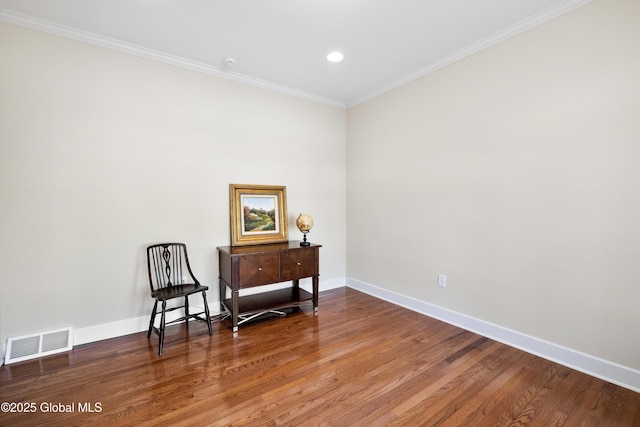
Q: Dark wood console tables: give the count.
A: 1